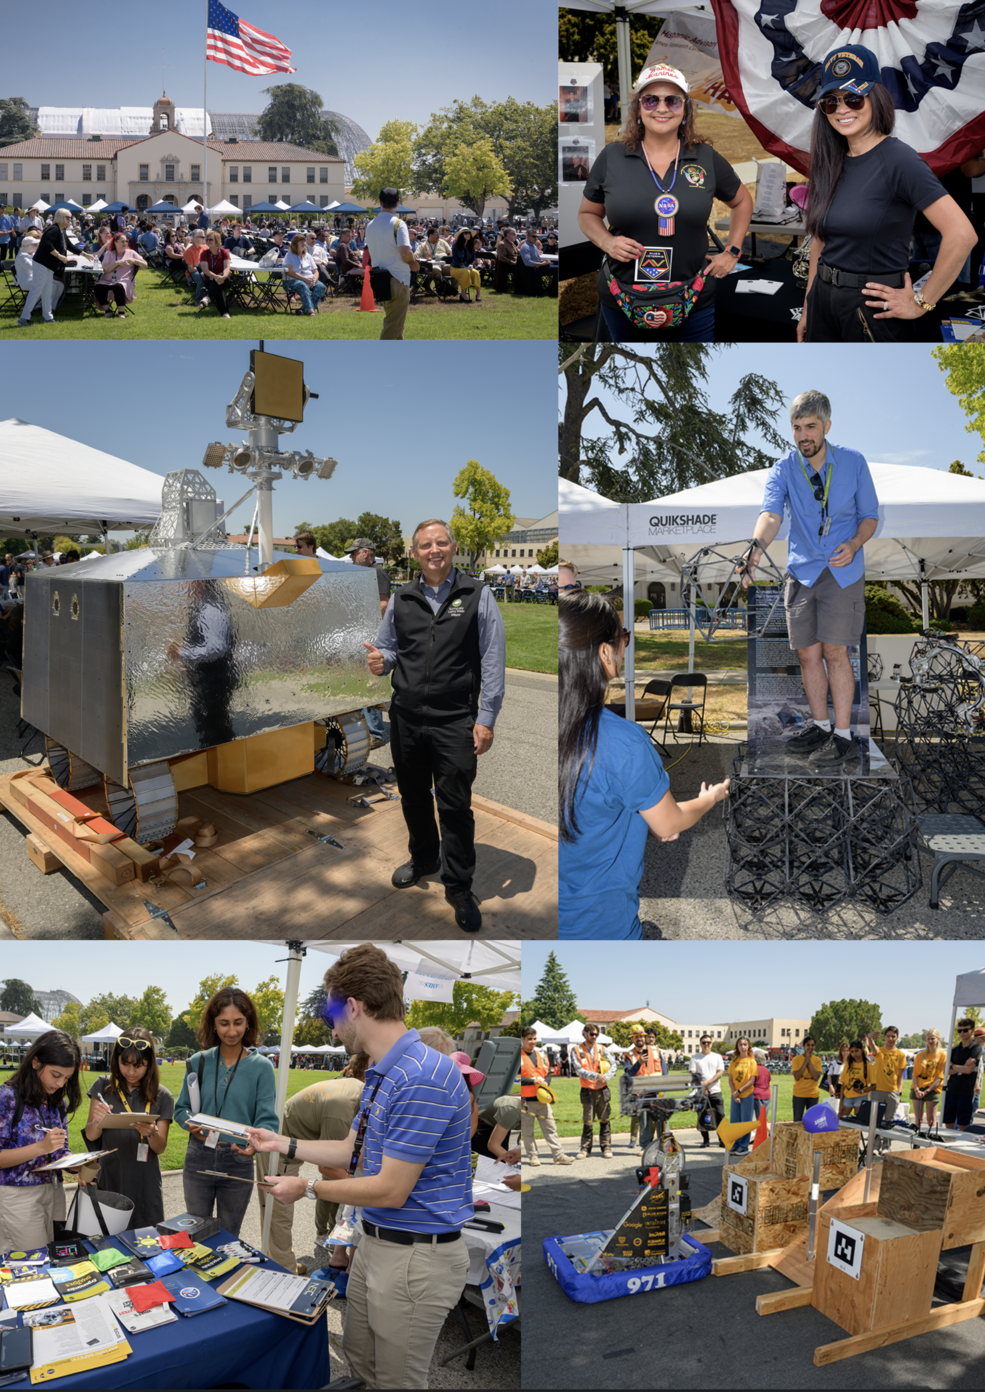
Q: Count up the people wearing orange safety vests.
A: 3